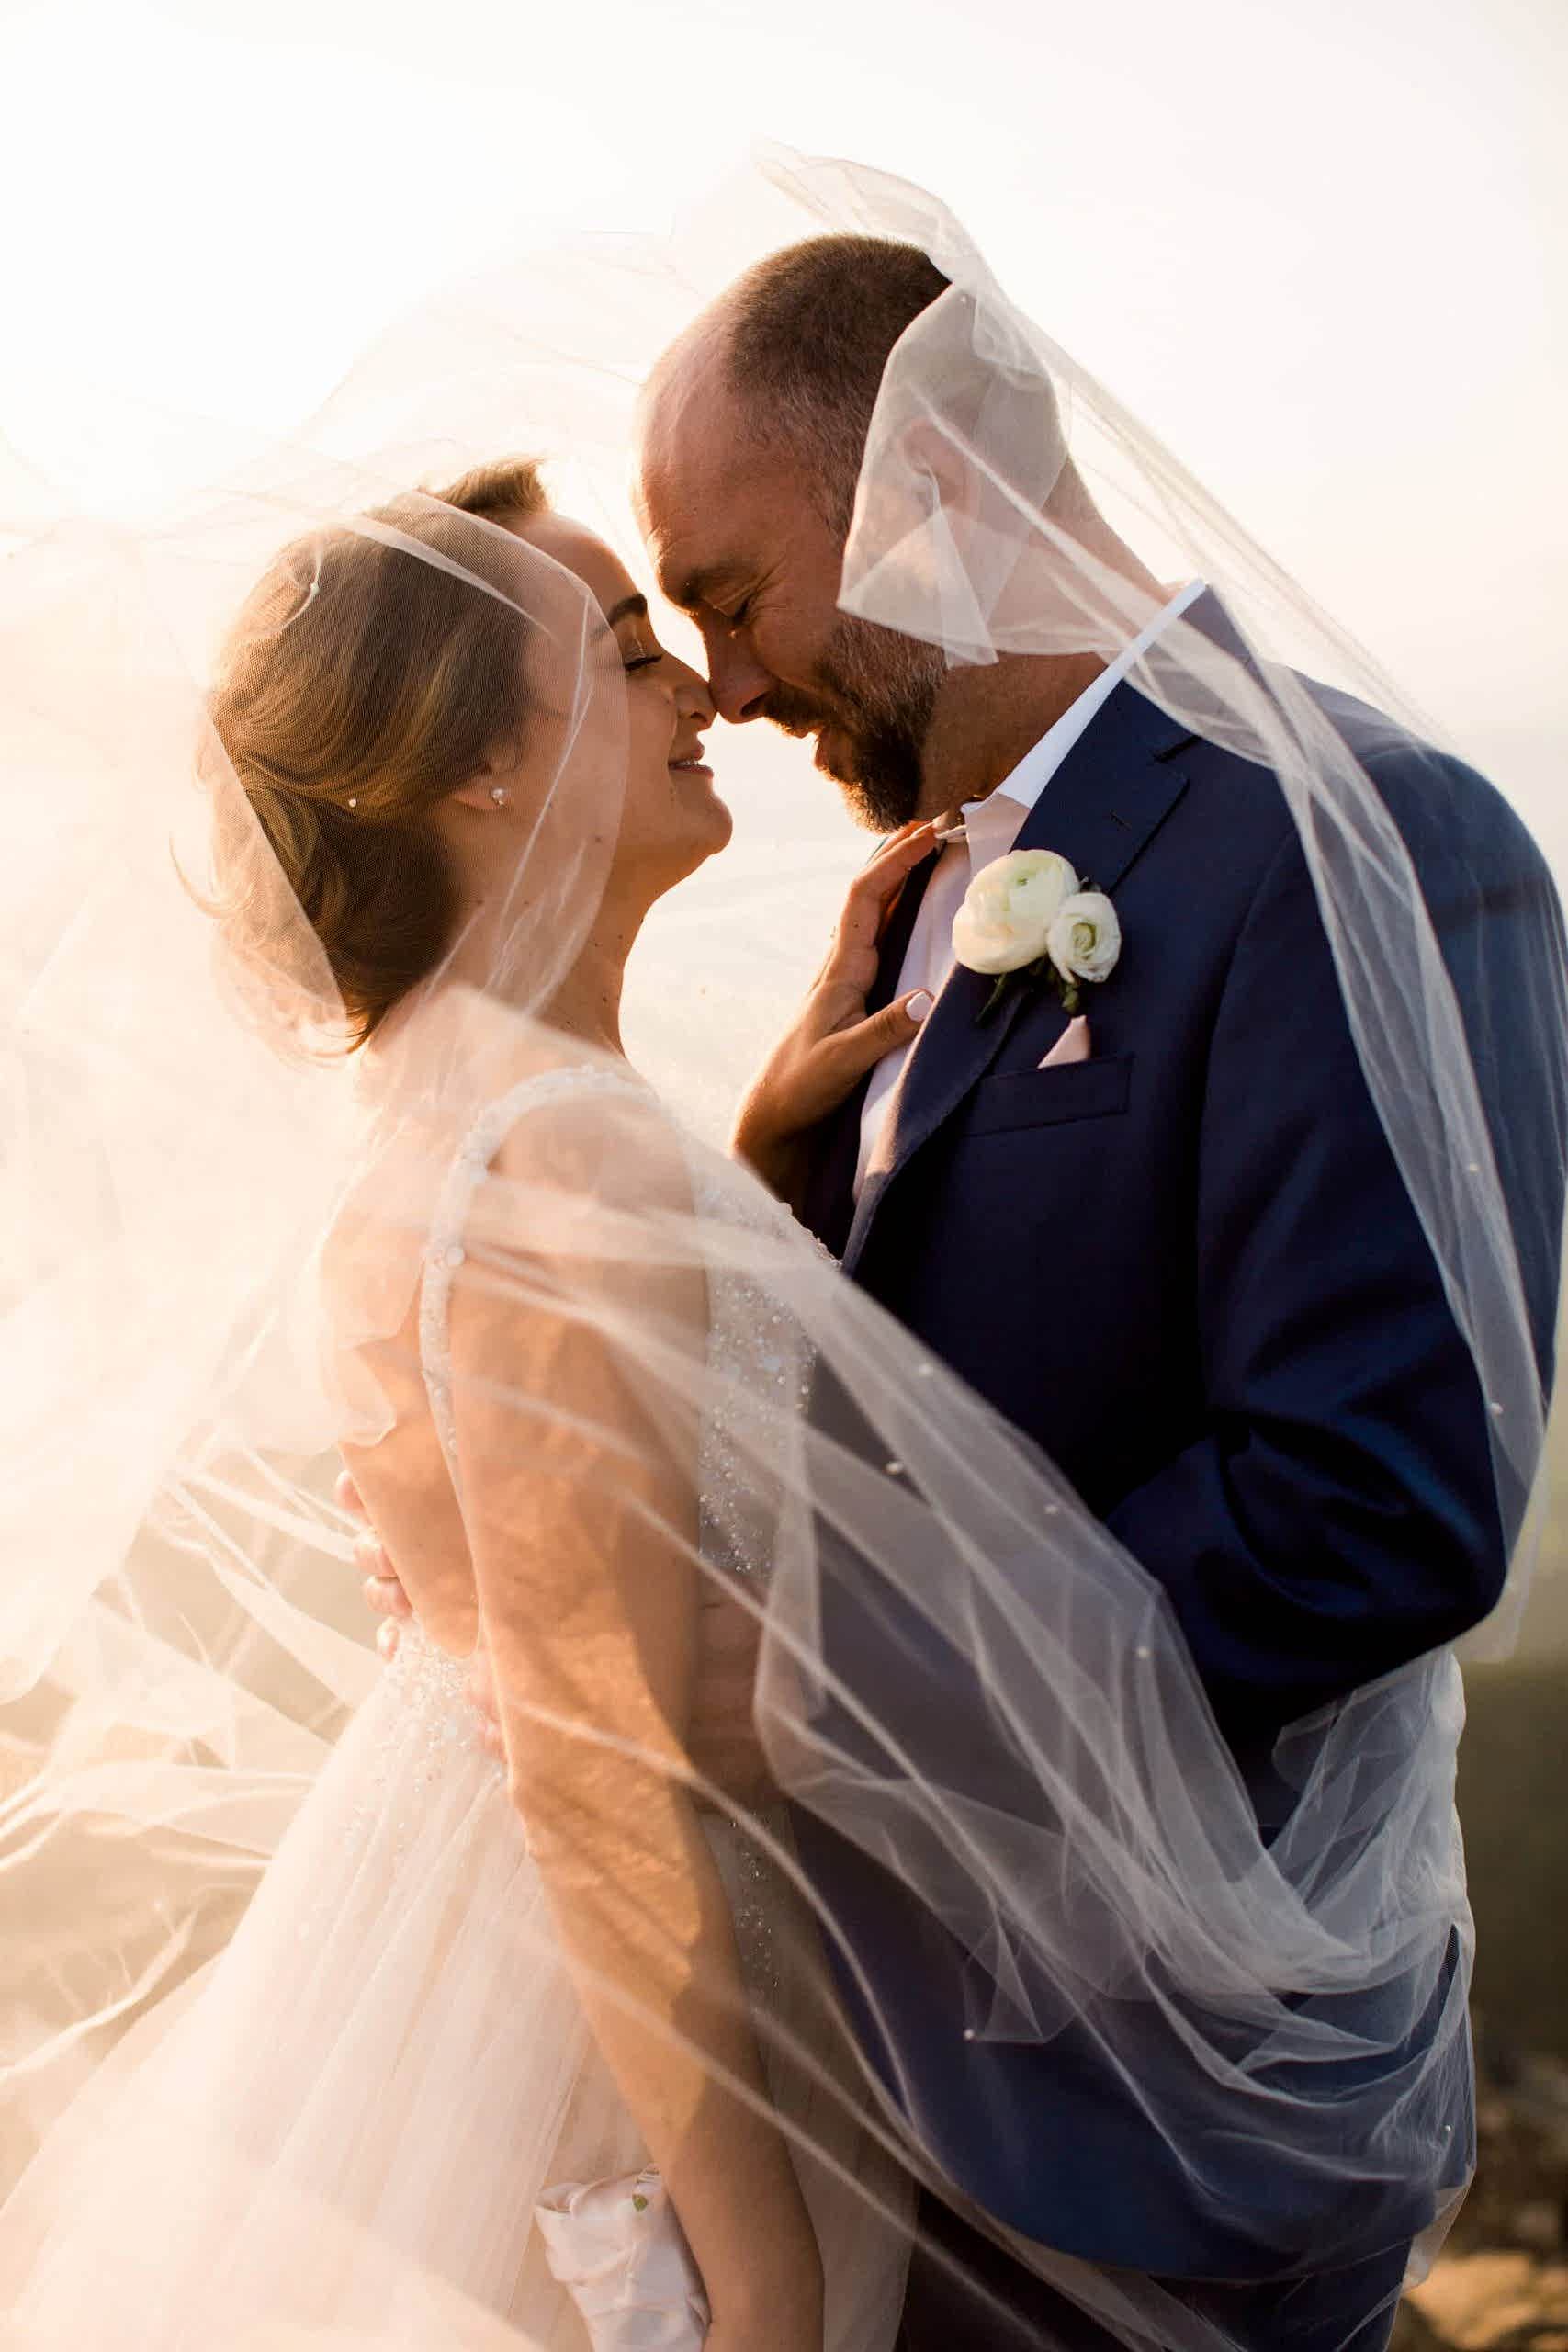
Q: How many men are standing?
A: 1